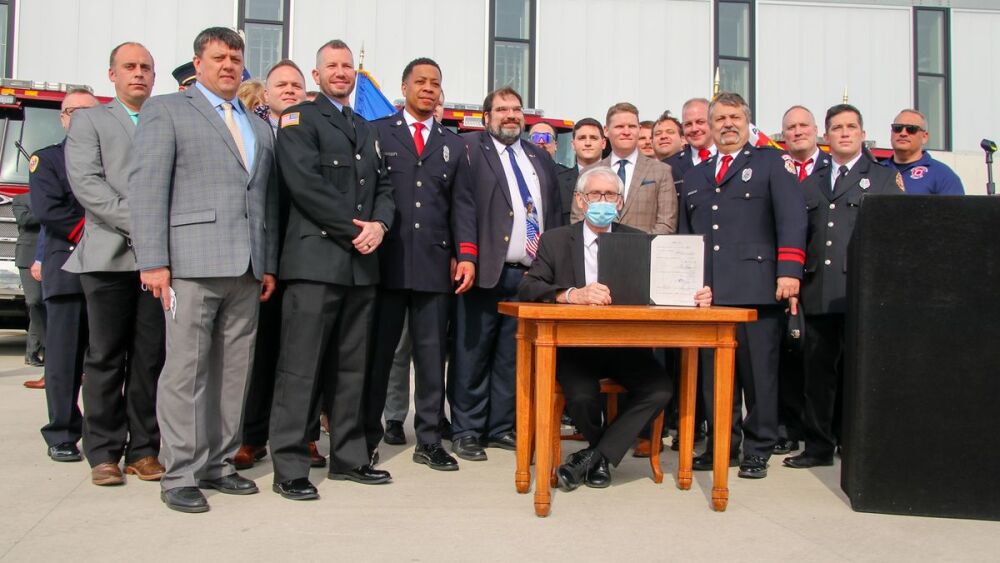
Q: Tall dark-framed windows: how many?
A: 5